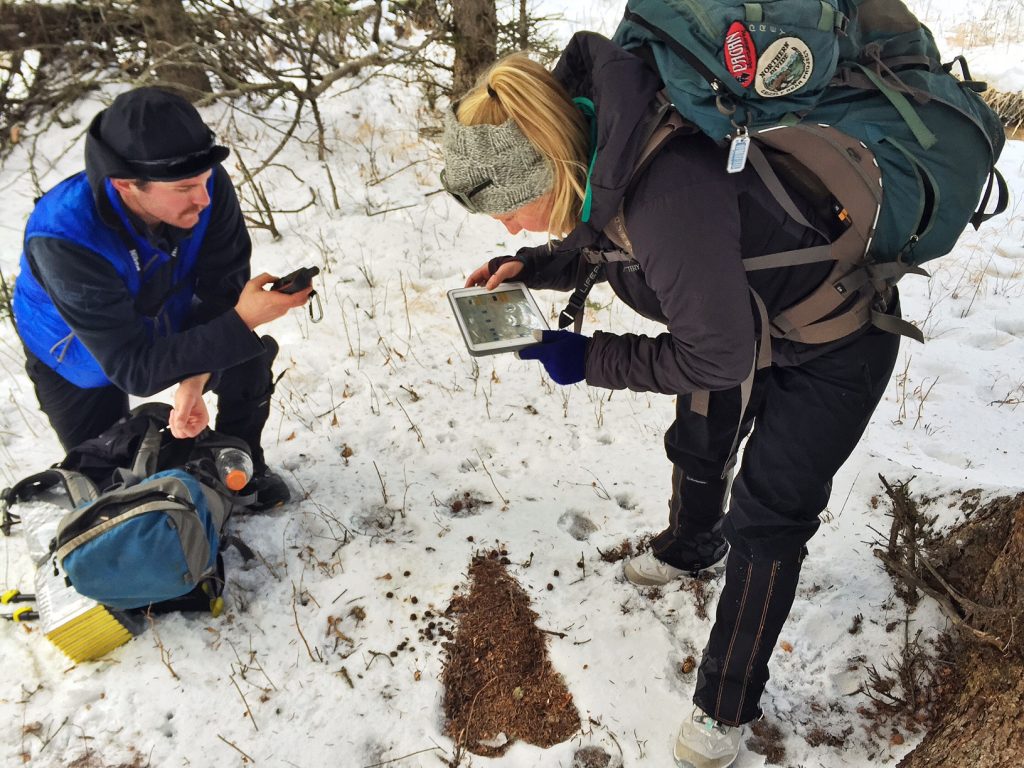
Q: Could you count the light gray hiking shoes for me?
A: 2